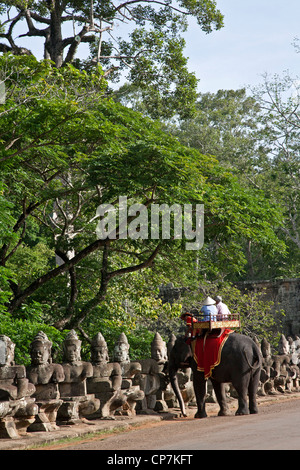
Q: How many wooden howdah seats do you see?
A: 1